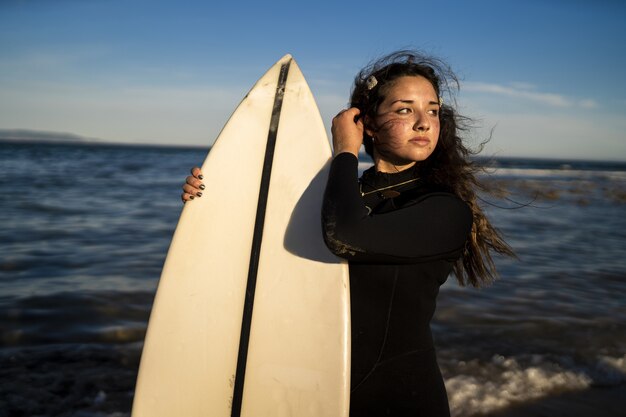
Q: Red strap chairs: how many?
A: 0